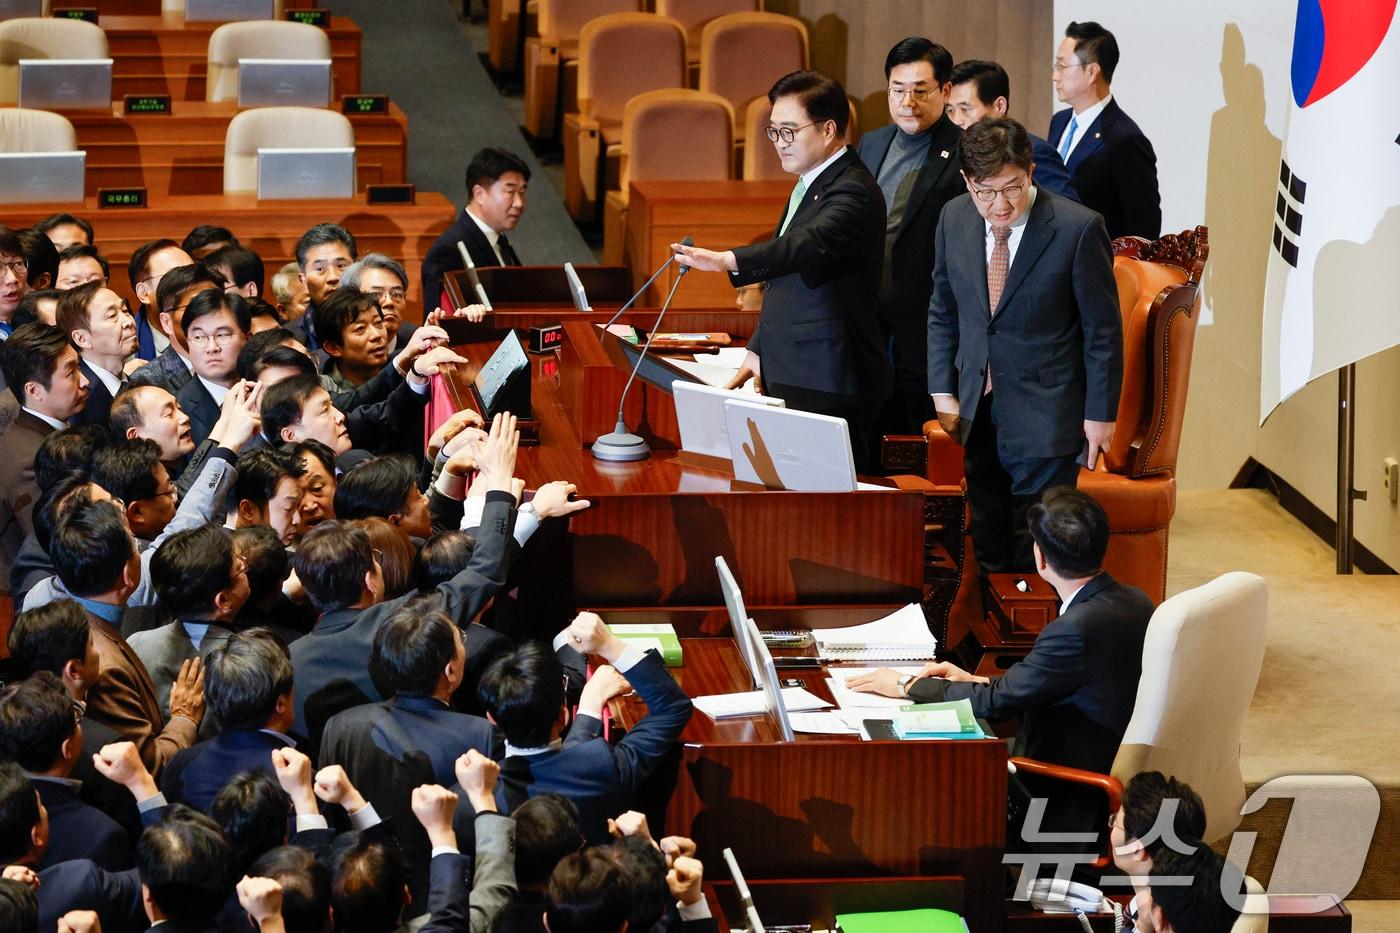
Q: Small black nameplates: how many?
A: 6